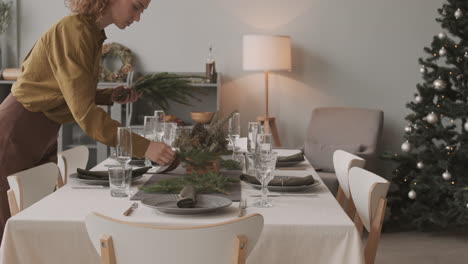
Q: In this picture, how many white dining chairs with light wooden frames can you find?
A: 5